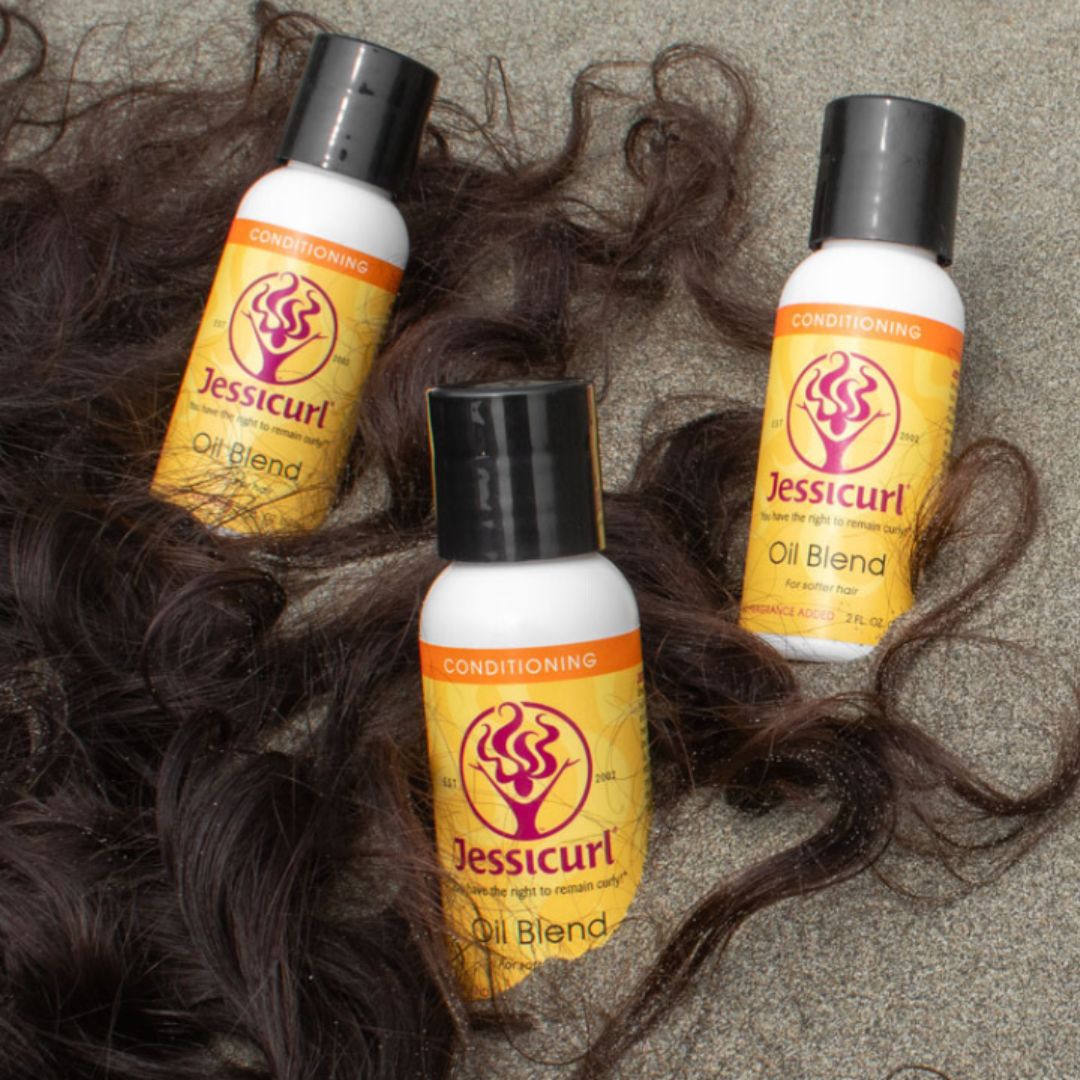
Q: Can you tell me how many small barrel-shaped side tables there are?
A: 0